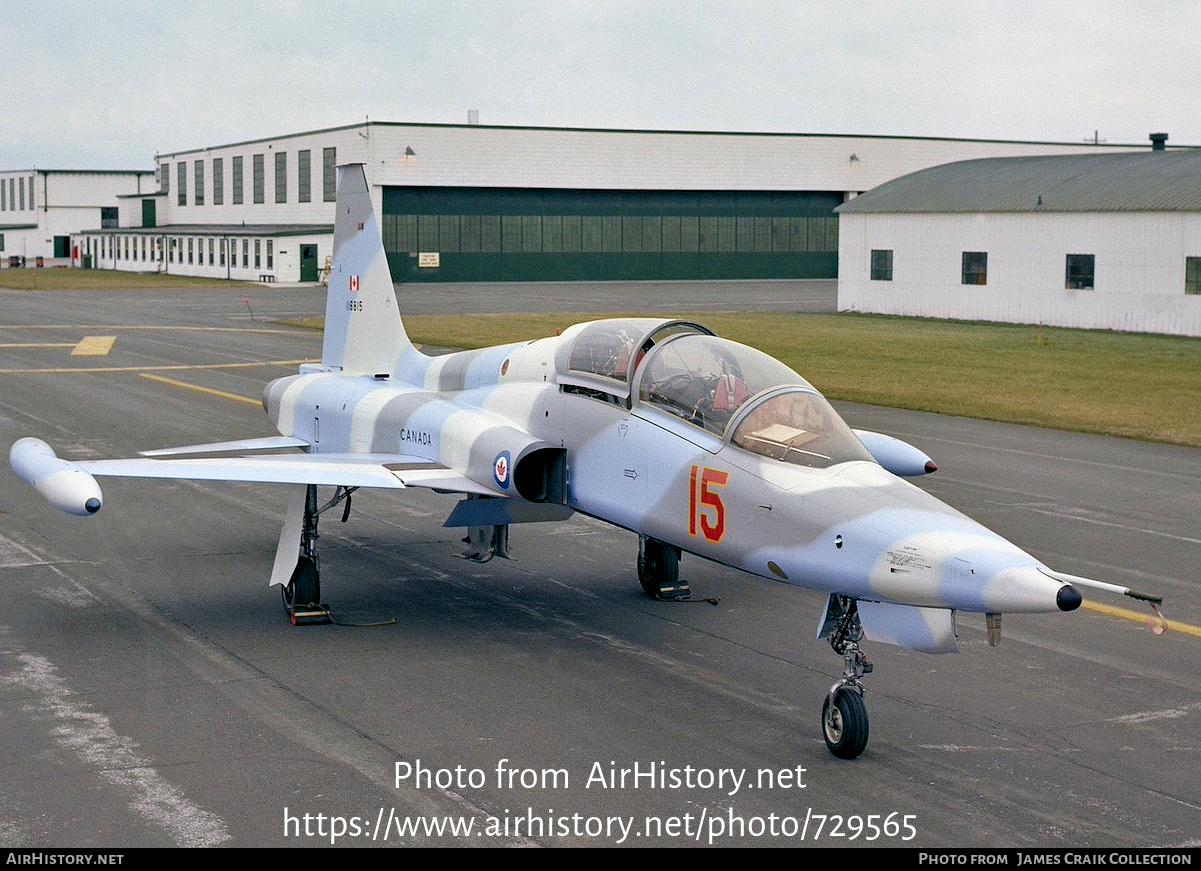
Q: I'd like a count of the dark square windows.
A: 4